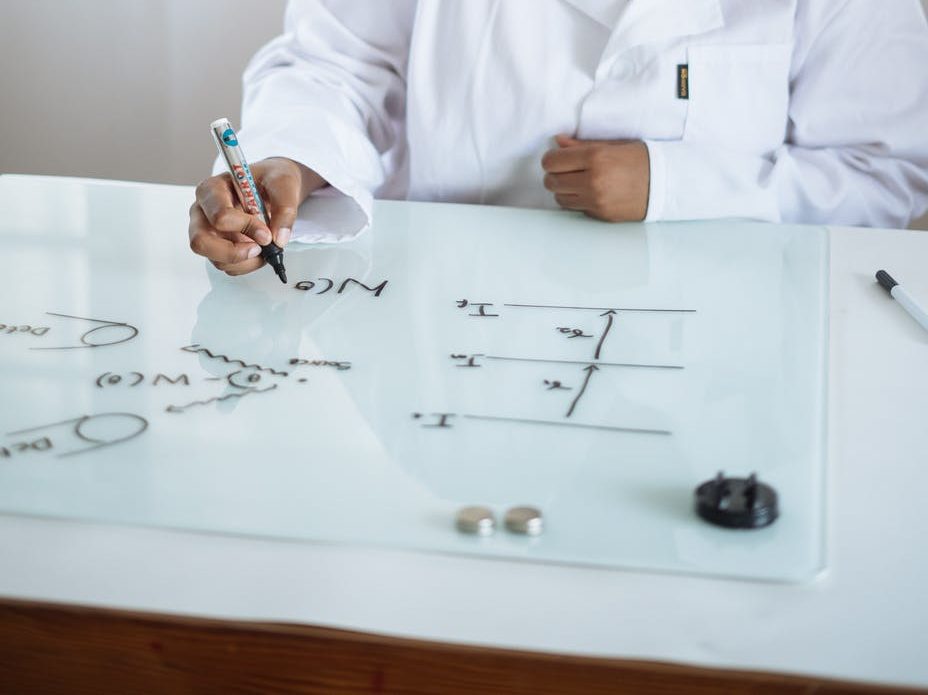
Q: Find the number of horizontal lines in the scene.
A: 3